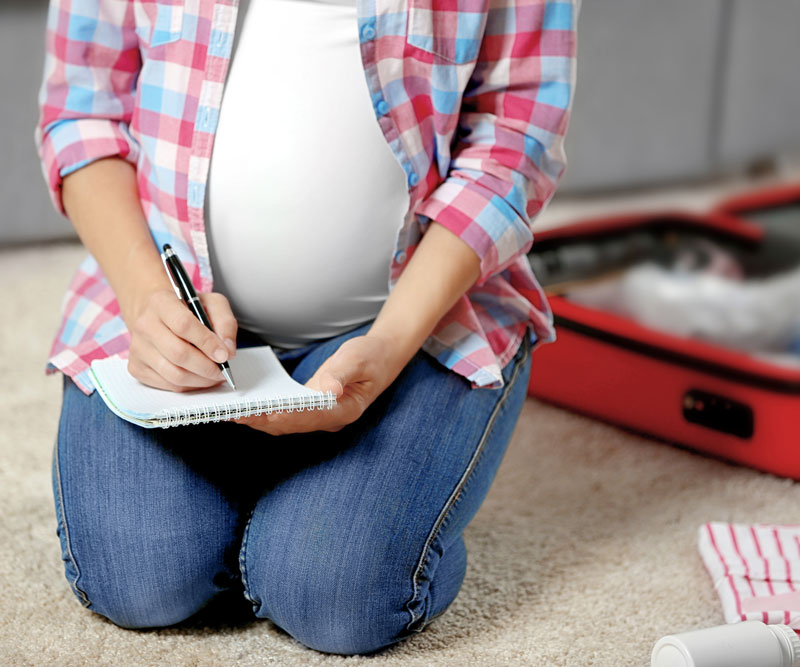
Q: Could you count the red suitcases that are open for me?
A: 1